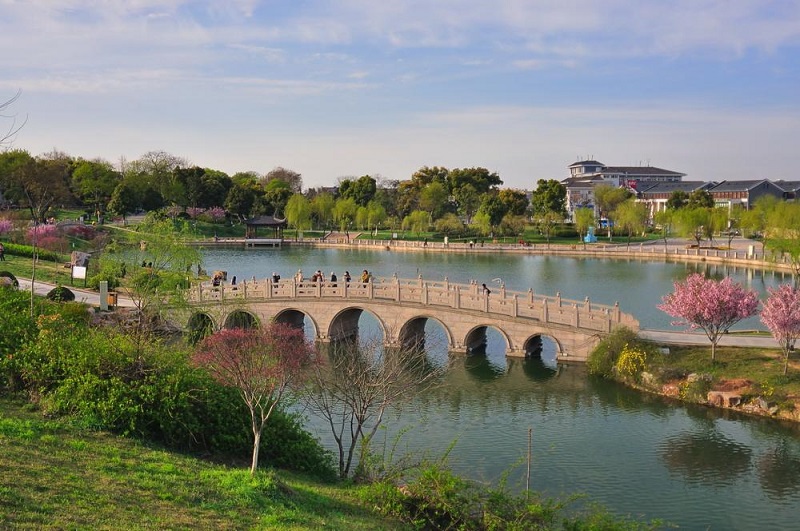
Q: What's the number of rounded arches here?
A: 7